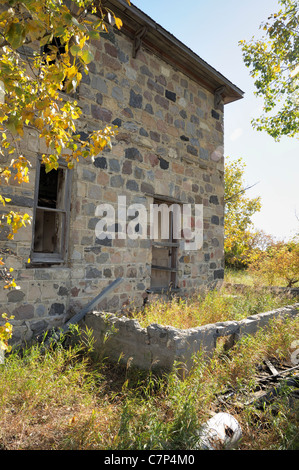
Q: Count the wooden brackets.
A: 2